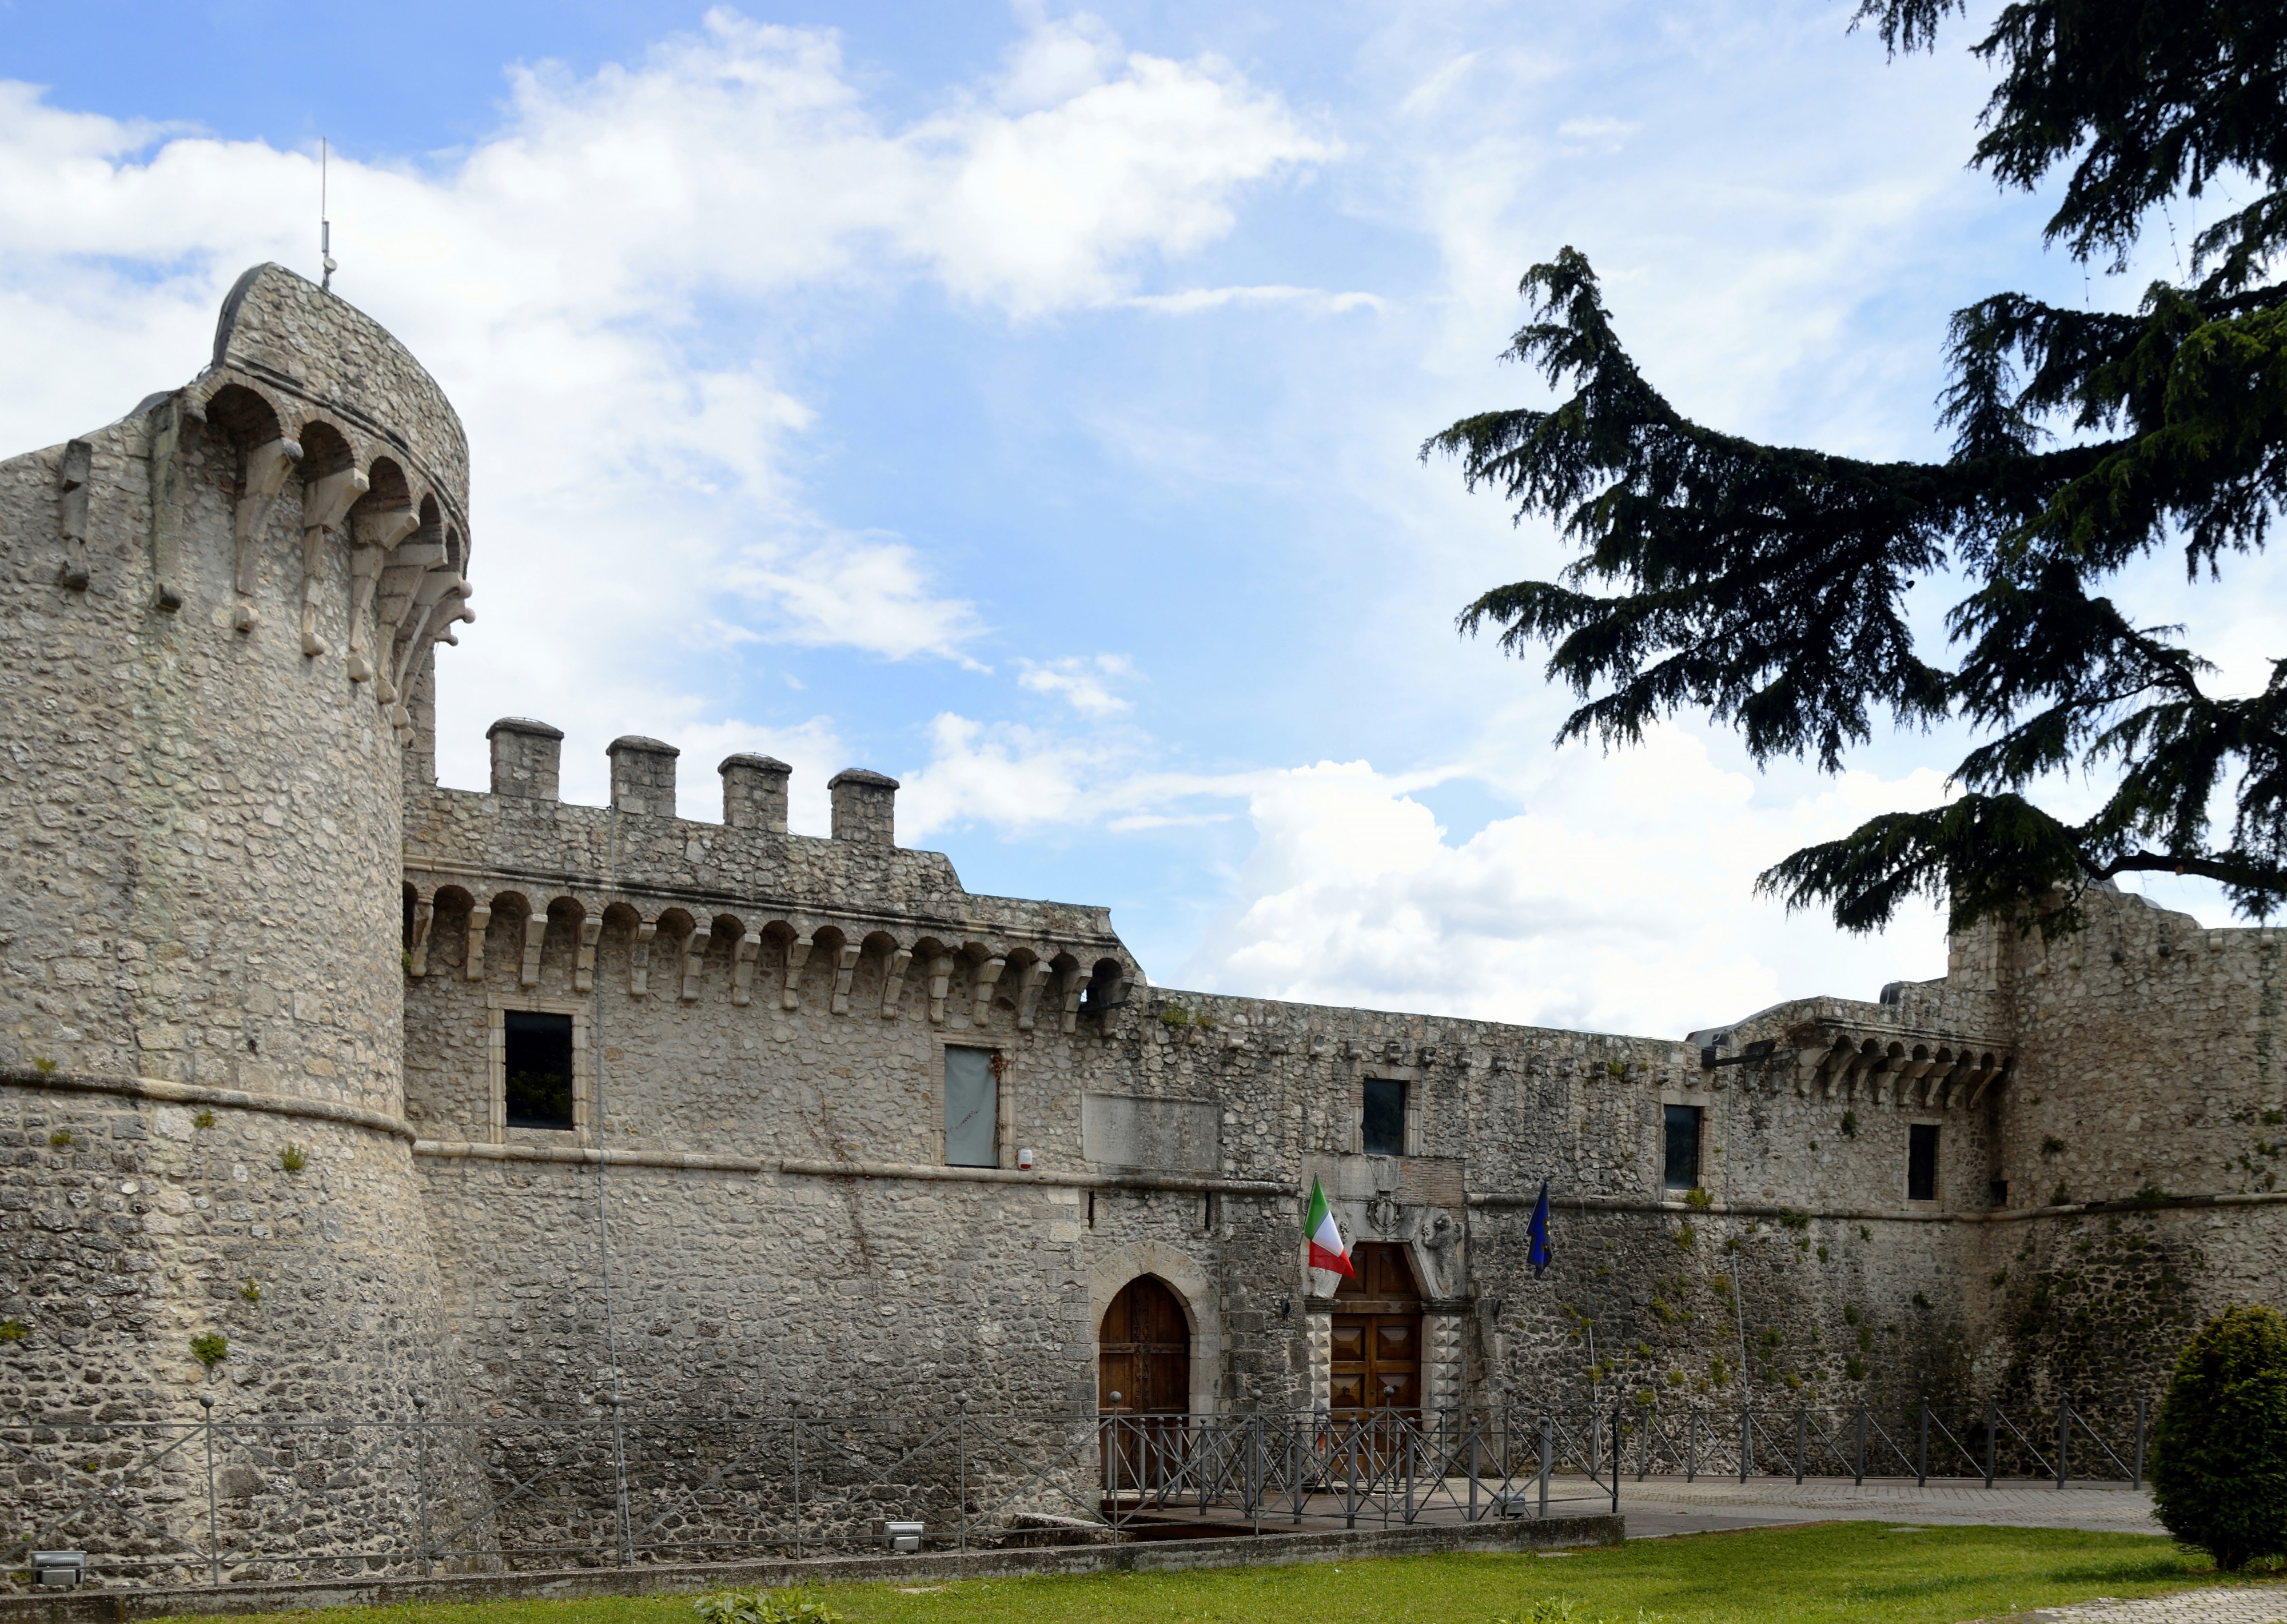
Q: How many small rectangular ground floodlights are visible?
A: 3